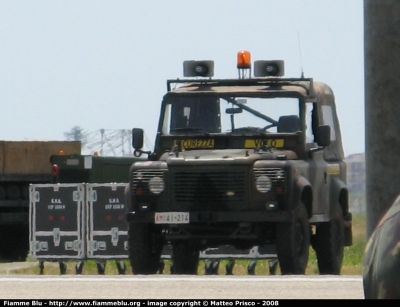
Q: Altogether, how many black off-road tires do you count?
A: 4